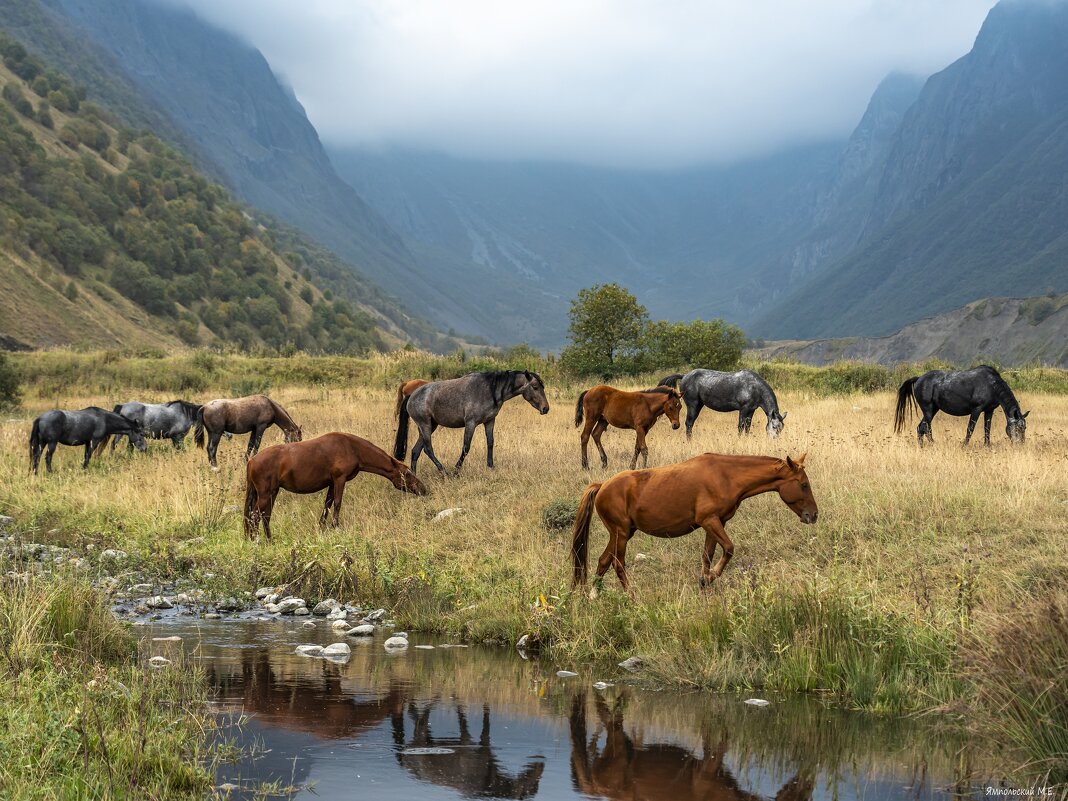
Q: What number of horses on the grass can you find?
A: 10